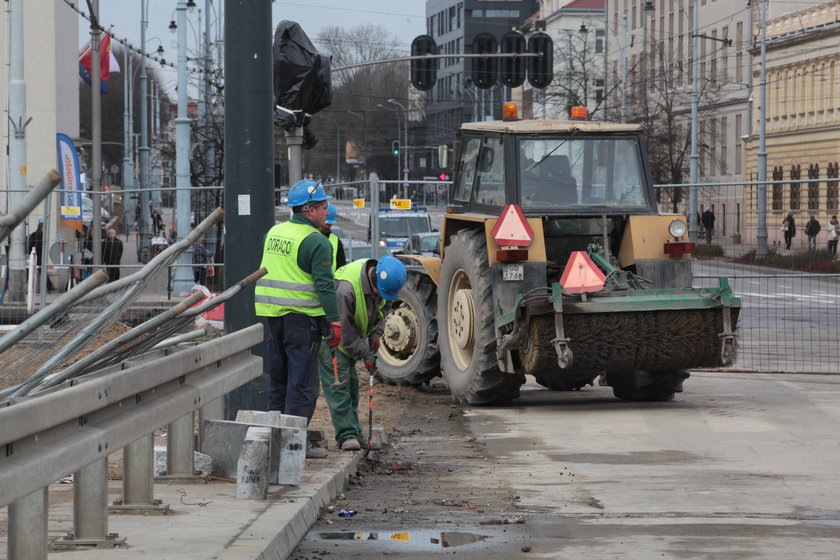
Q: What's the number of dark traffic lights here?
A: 4